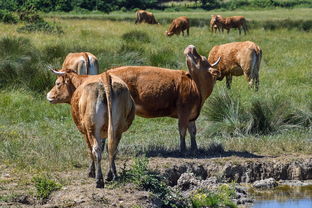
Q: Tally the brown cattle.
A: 8